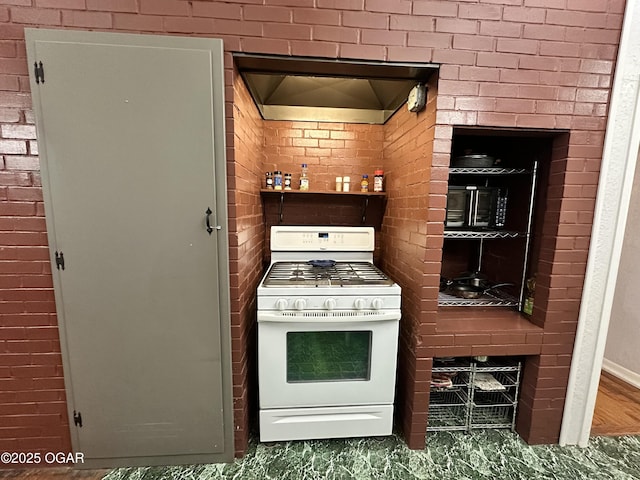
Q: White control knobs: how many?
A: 5